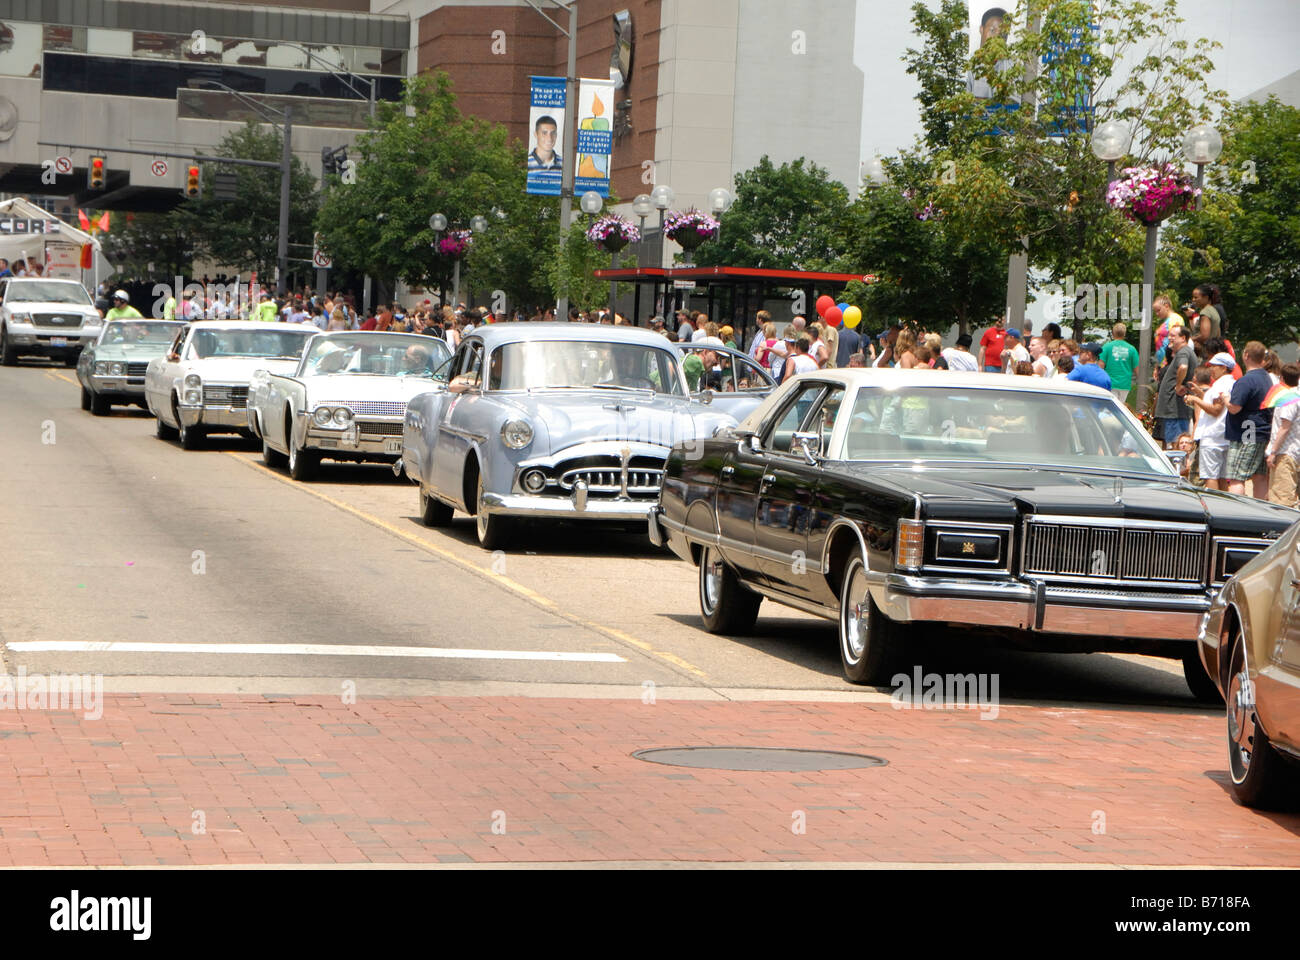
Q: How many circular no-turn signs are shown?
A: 3